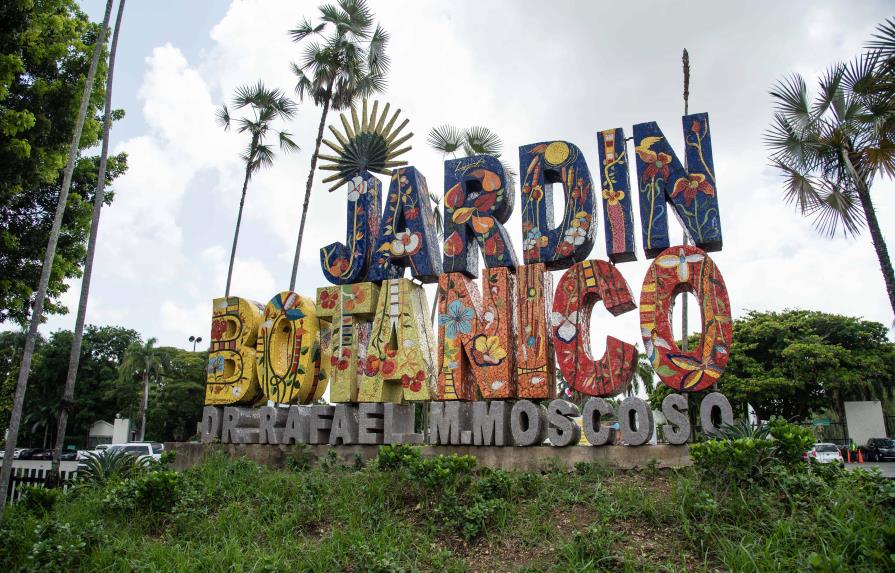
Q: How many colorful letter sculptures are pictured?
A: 14